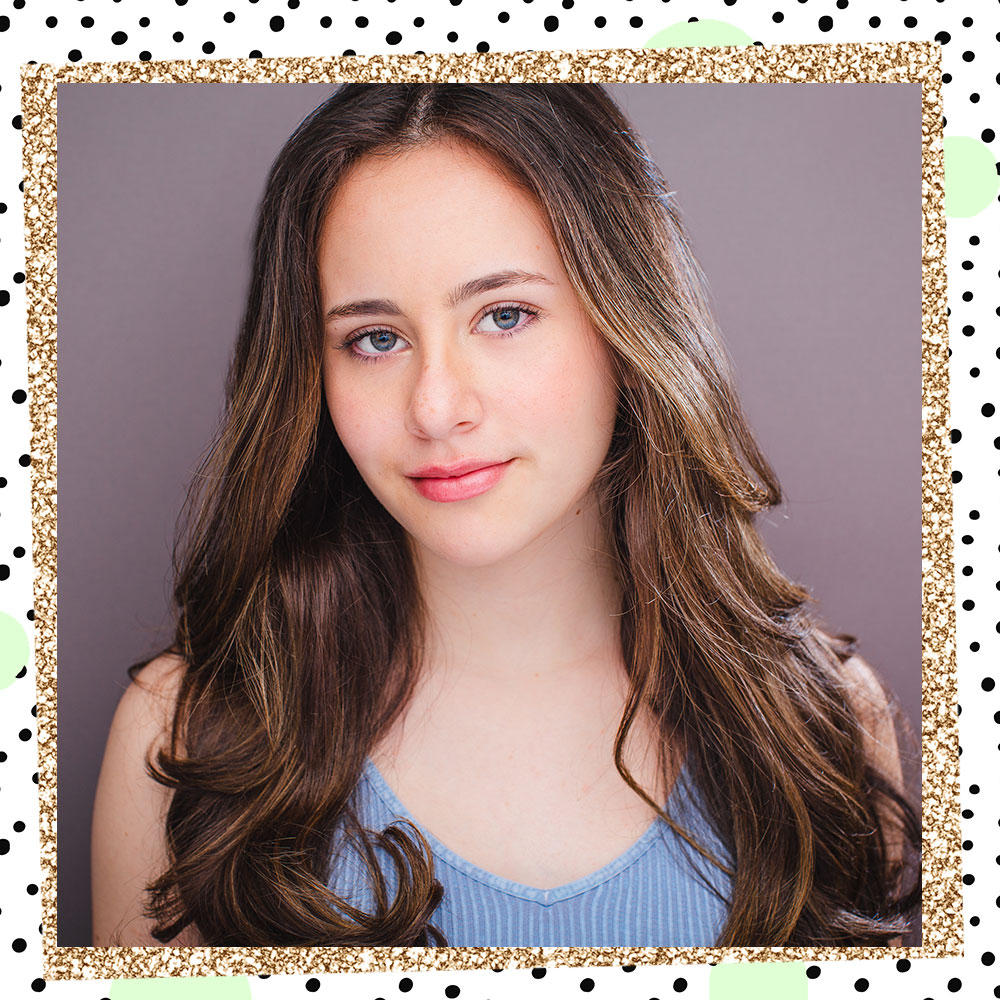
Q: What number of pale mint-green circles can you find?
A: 5